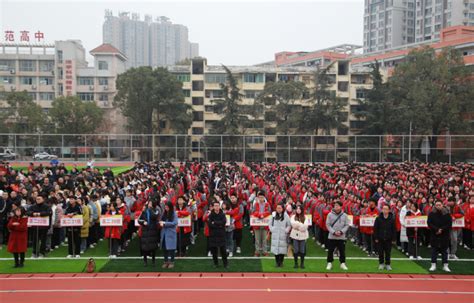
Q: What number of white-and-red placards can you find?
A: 12